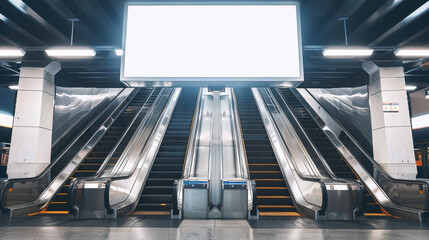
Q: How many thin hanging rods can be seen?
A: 2